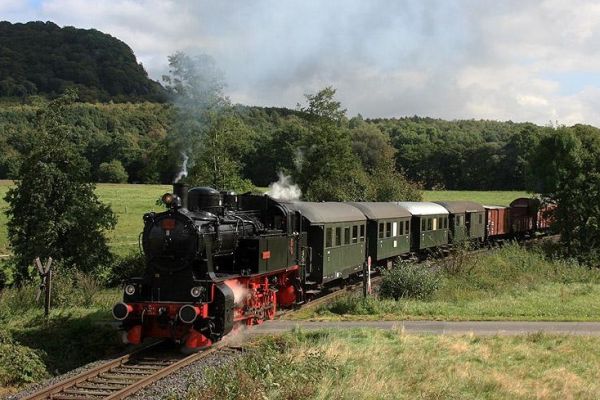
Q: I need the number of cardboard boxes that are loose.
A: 0